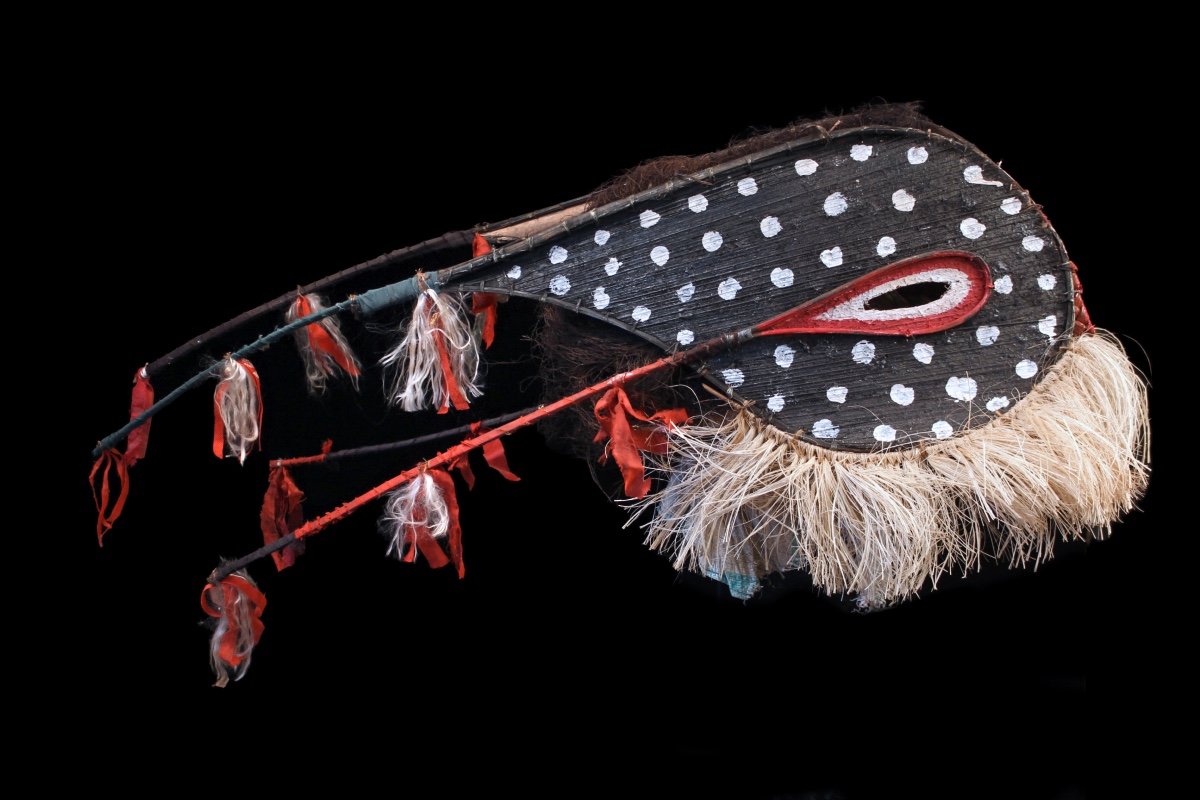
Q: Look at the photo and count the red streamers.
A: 11